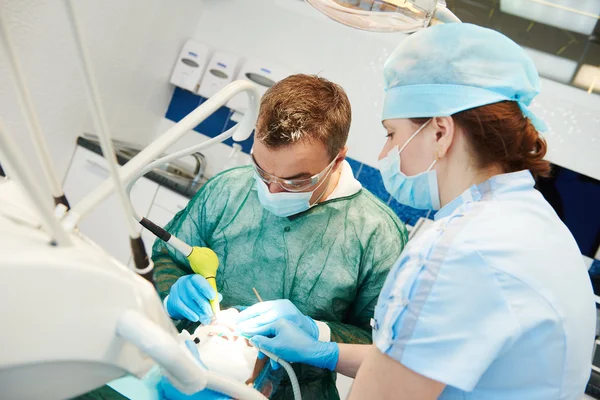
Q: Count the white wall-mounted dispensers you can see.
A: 3